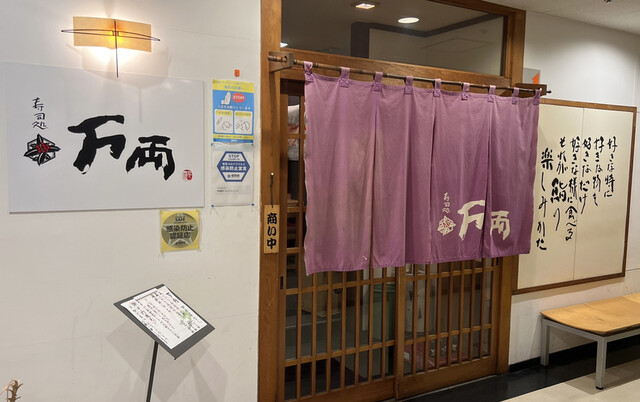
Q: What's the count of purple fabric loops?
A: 9